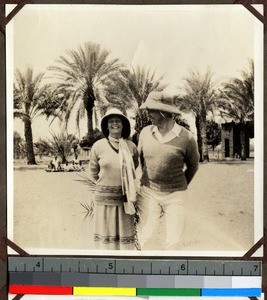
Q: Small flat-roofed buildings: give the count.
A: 1